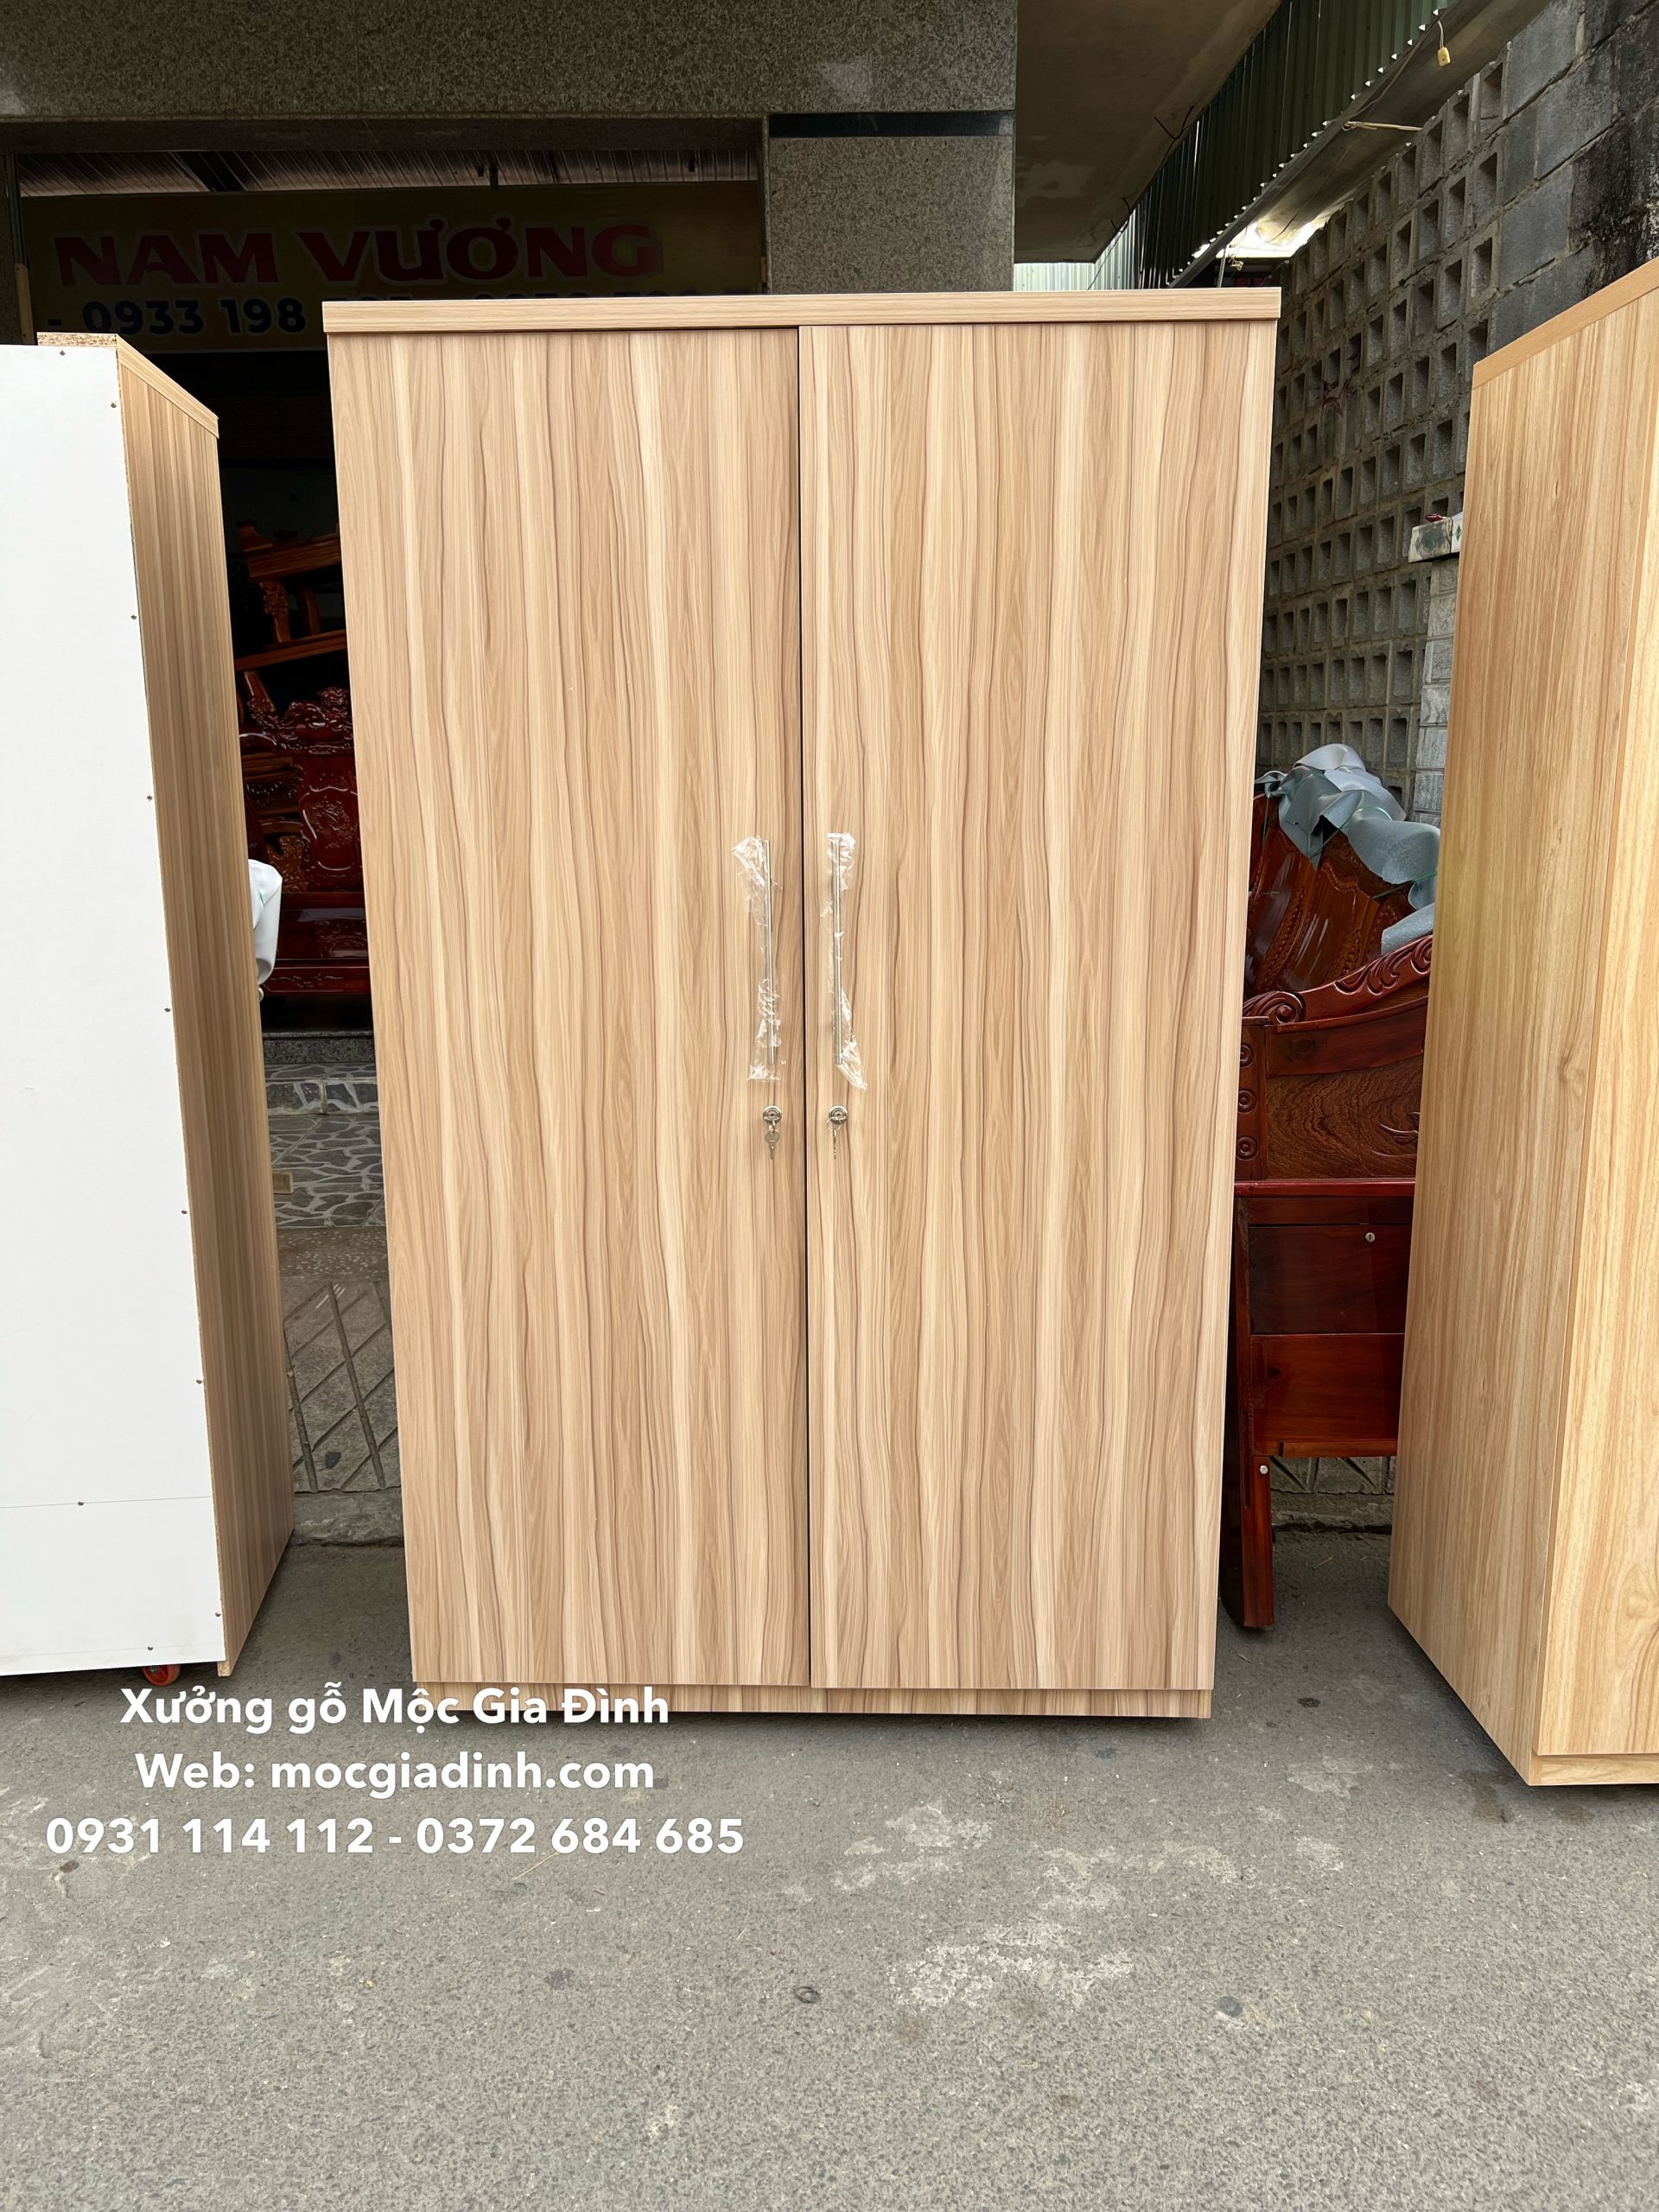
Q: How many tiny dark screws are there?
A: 10